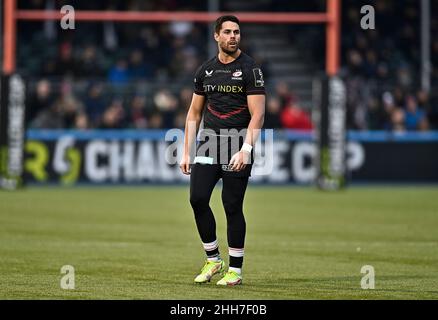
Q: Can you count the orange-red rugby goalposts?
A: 2